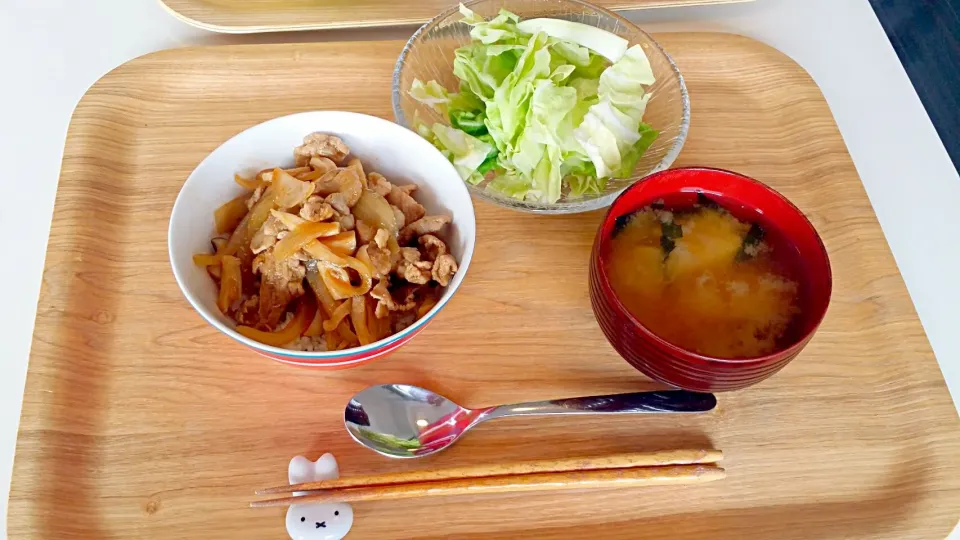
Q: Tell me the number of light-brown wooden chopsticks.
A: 2